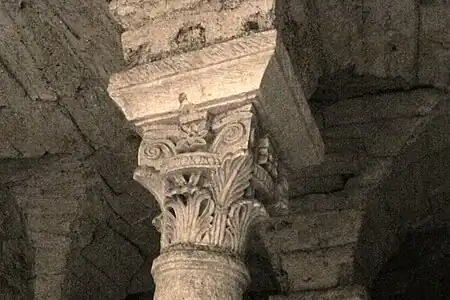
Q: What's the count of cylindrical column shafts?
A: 1